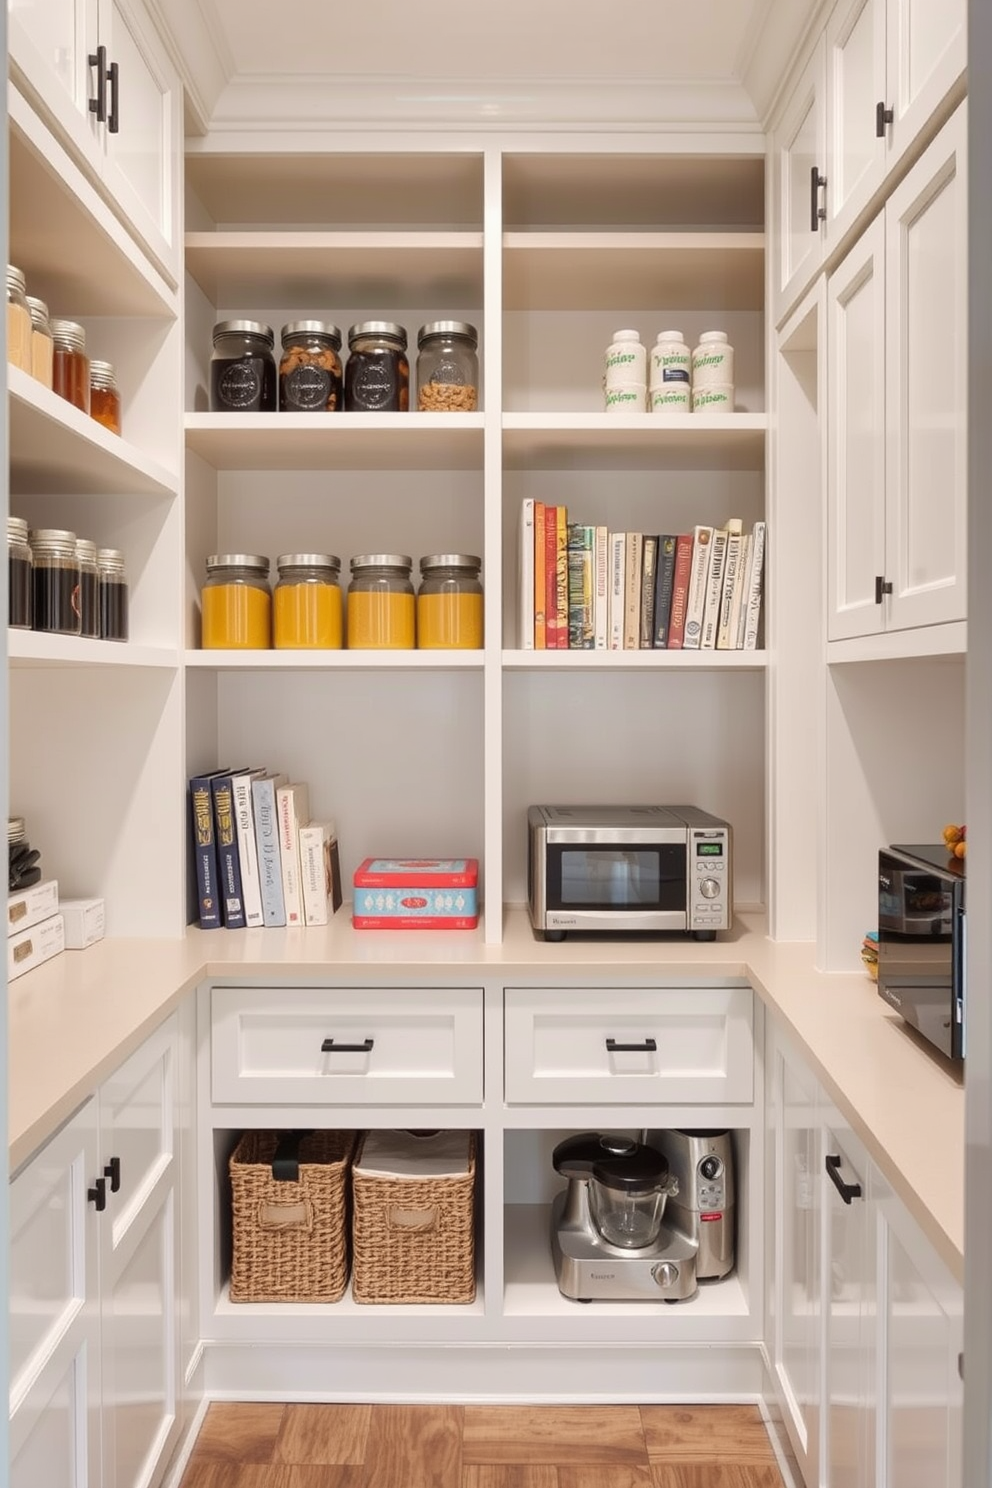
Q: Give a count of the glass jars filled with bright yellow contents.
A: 4